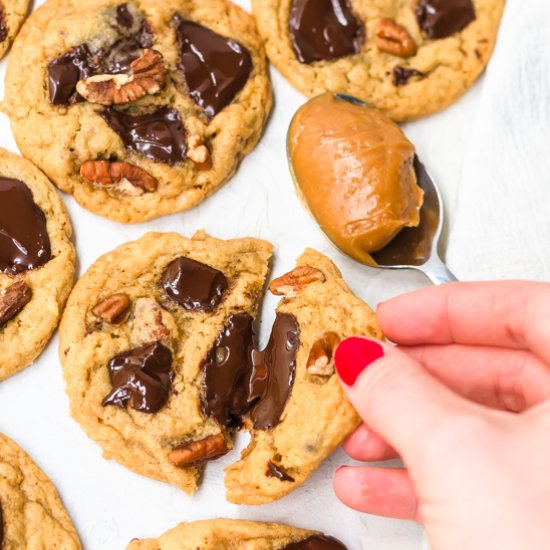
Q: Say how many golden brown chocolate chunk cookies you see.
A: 7